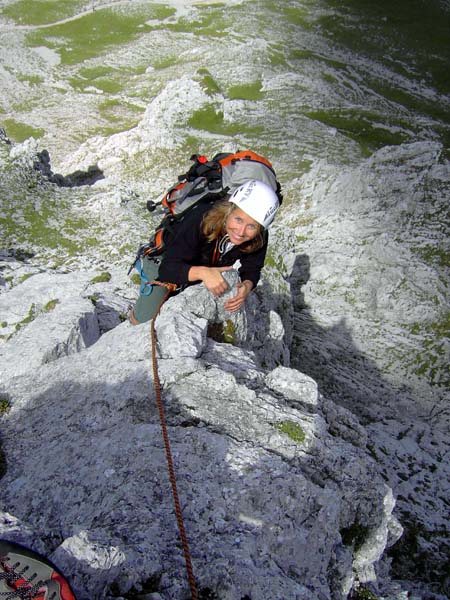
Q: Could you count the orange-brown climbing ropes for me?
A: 1